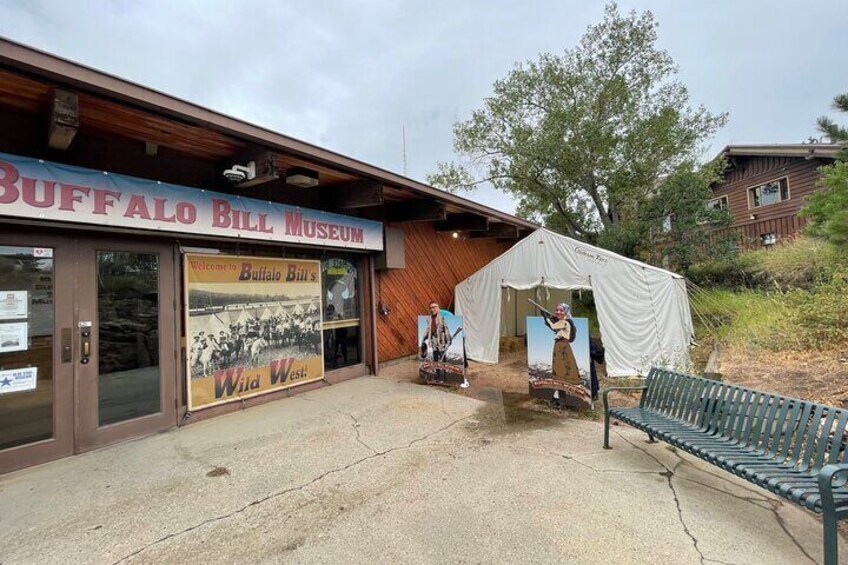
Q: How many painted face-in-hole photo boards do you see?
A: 2